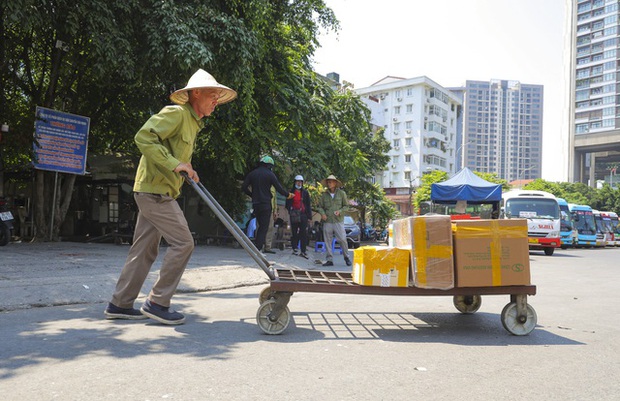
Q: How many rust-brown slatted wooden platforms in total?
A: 1